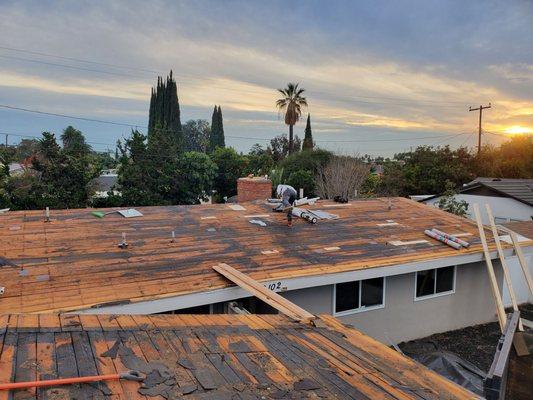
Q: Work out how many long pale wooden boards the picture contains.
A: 5